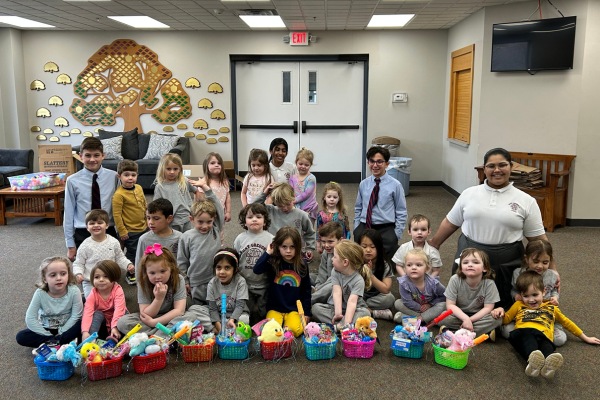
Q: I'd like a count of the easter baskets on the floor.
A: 10